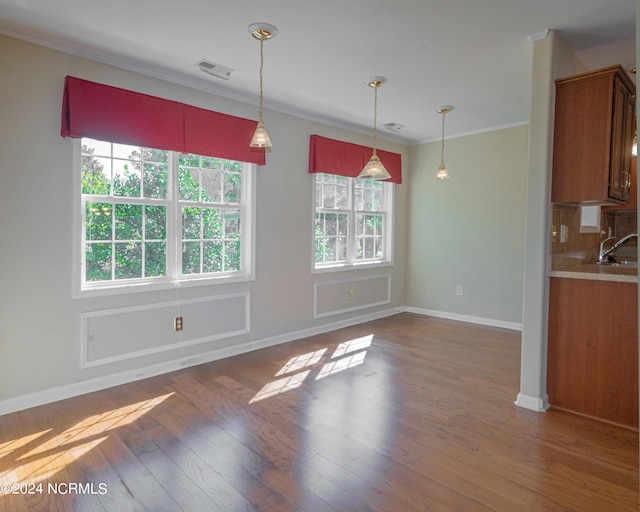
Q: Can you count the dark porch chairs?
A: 0